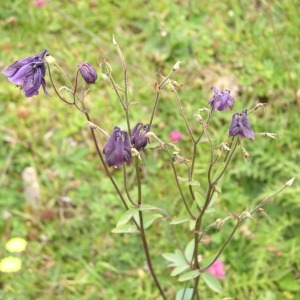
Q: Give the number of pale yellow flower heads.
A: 2